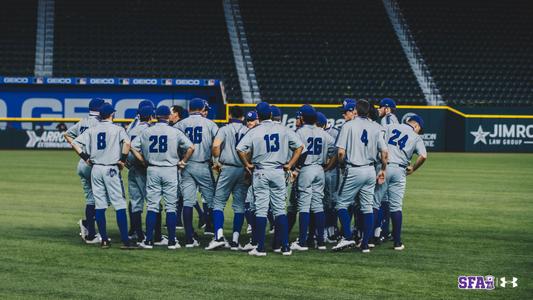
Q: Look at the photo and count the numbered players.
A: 7